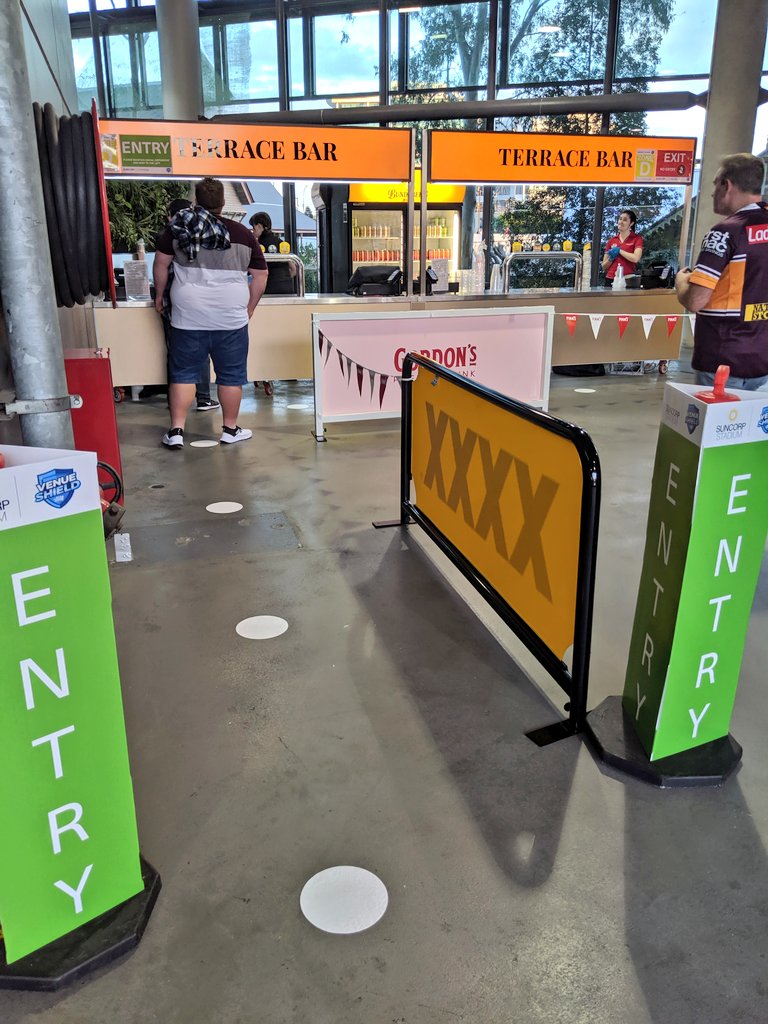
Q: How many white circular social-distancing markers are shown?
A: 6